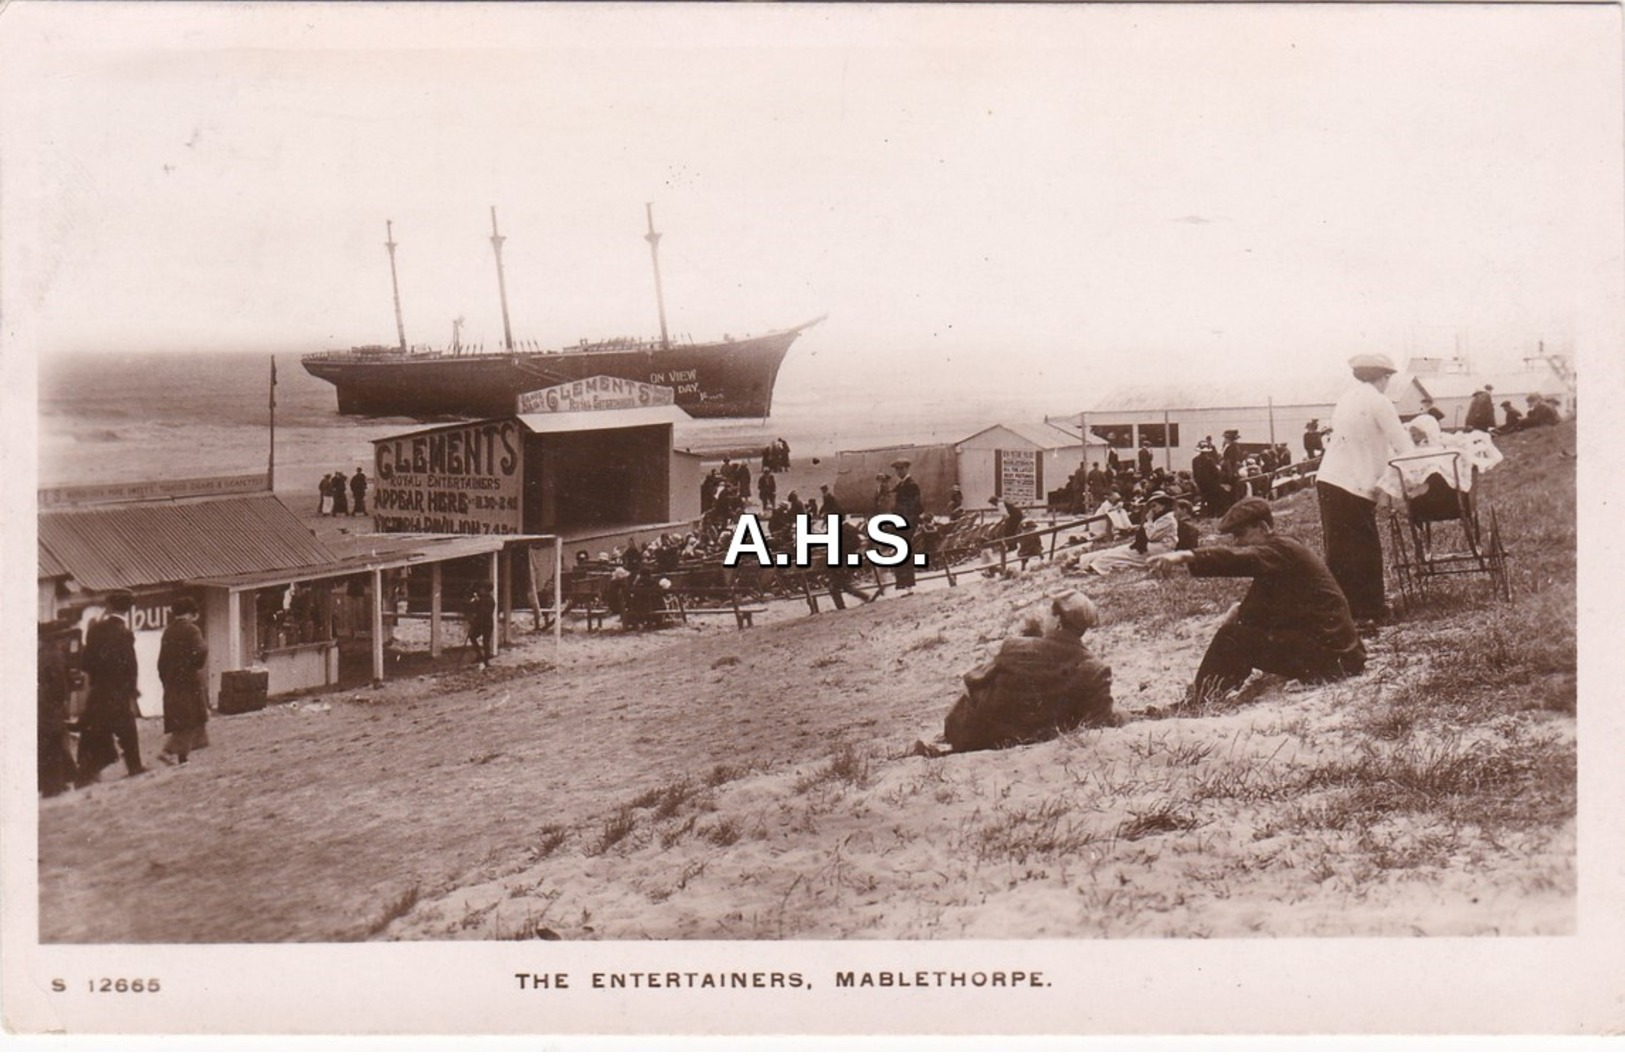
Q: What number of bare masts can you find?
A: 3